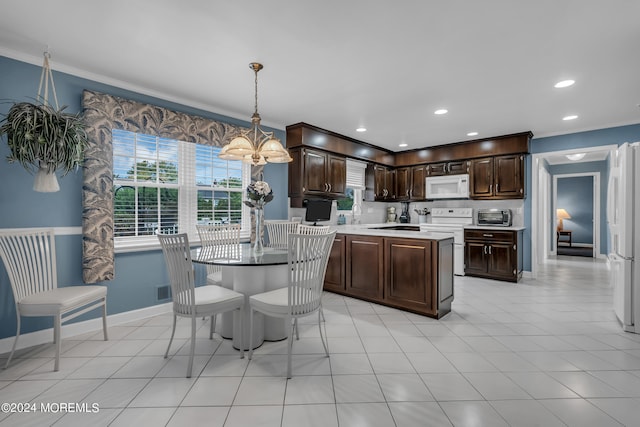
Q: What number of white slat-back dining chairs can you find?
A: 6